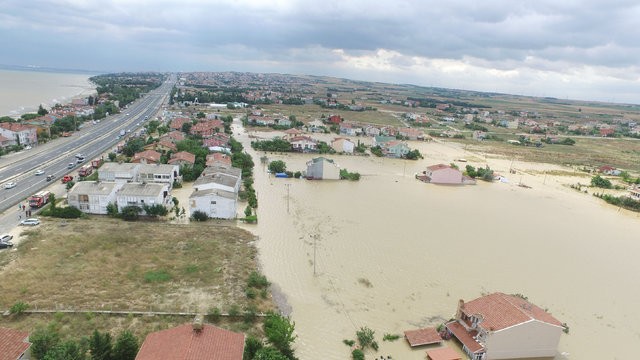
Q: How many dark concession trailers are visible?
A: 0